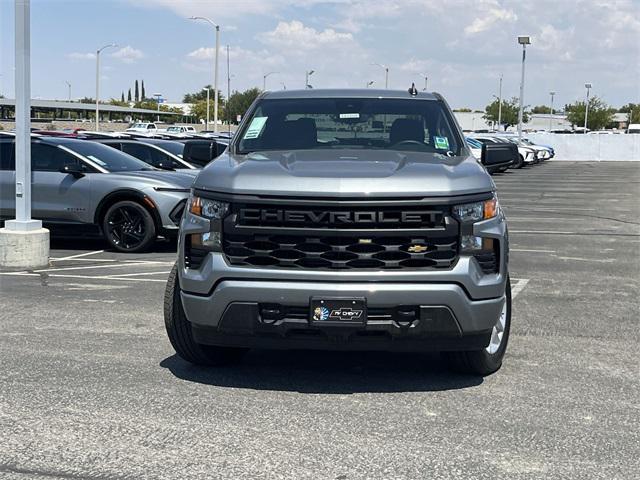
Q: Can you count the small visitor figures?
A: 0